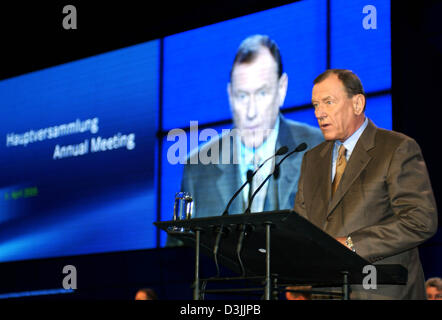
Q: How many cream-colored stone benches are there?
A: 0